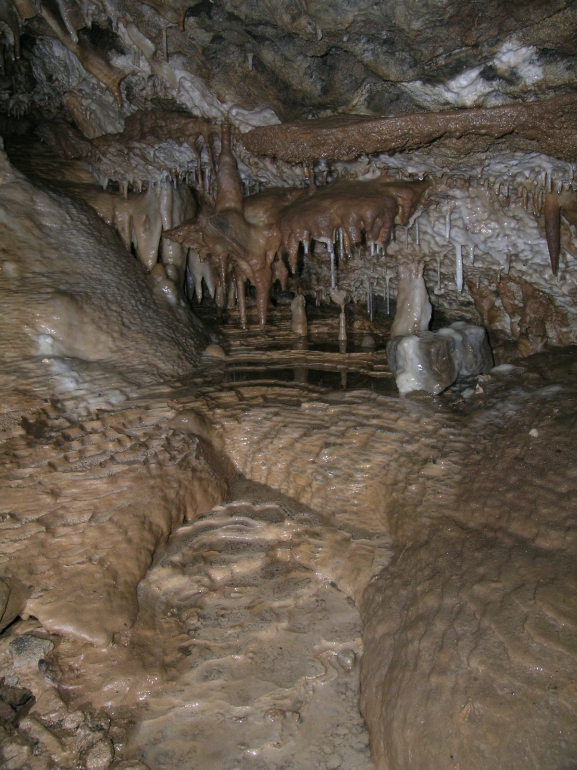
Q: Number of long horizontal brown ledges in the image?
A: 1